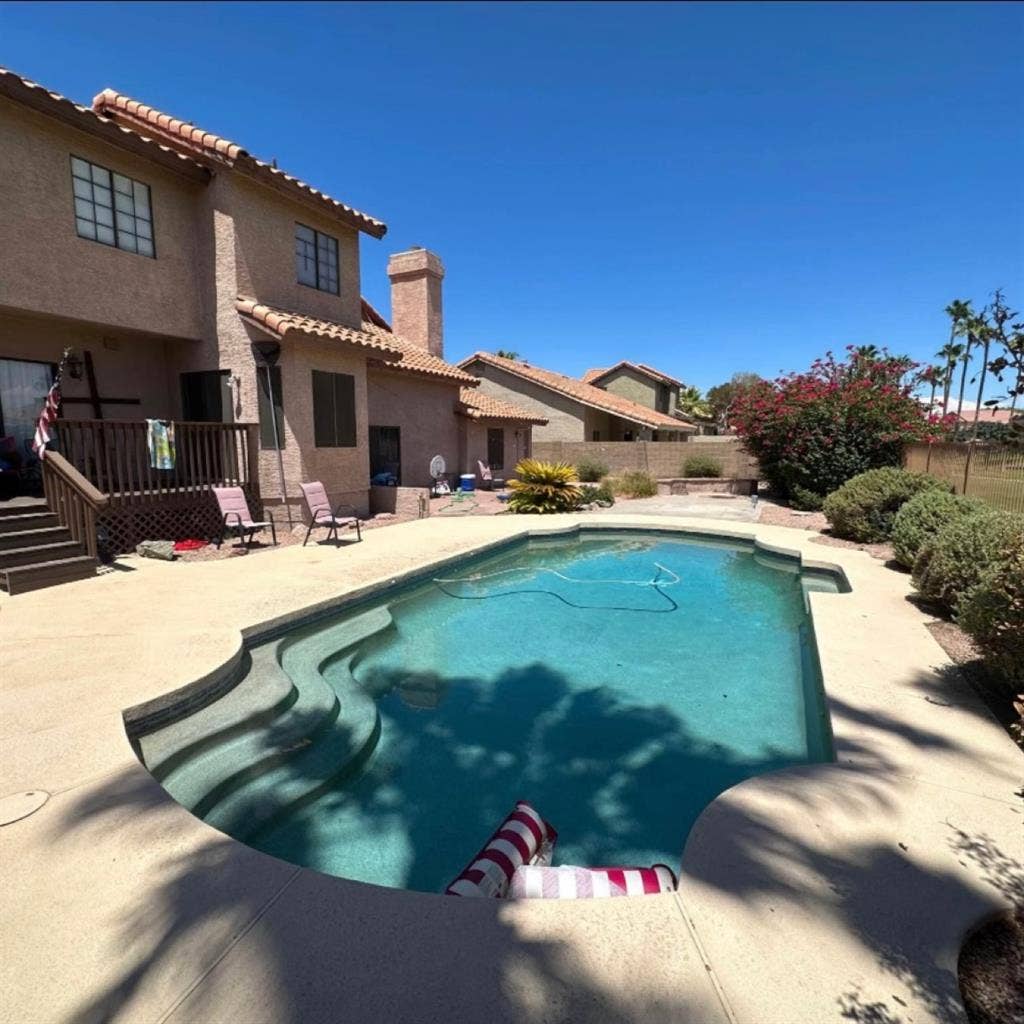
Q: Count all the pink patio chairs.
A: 3